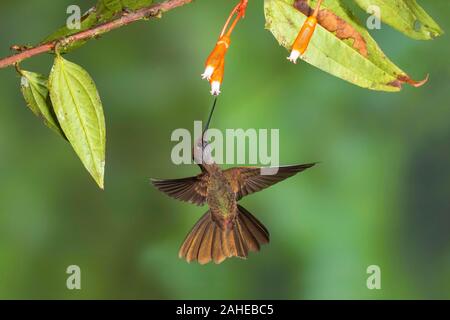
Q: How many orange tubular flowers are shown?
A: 3